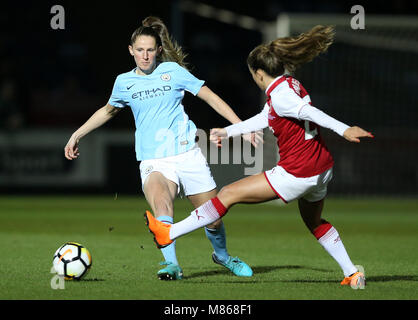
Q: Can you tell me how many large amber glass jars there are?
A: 0